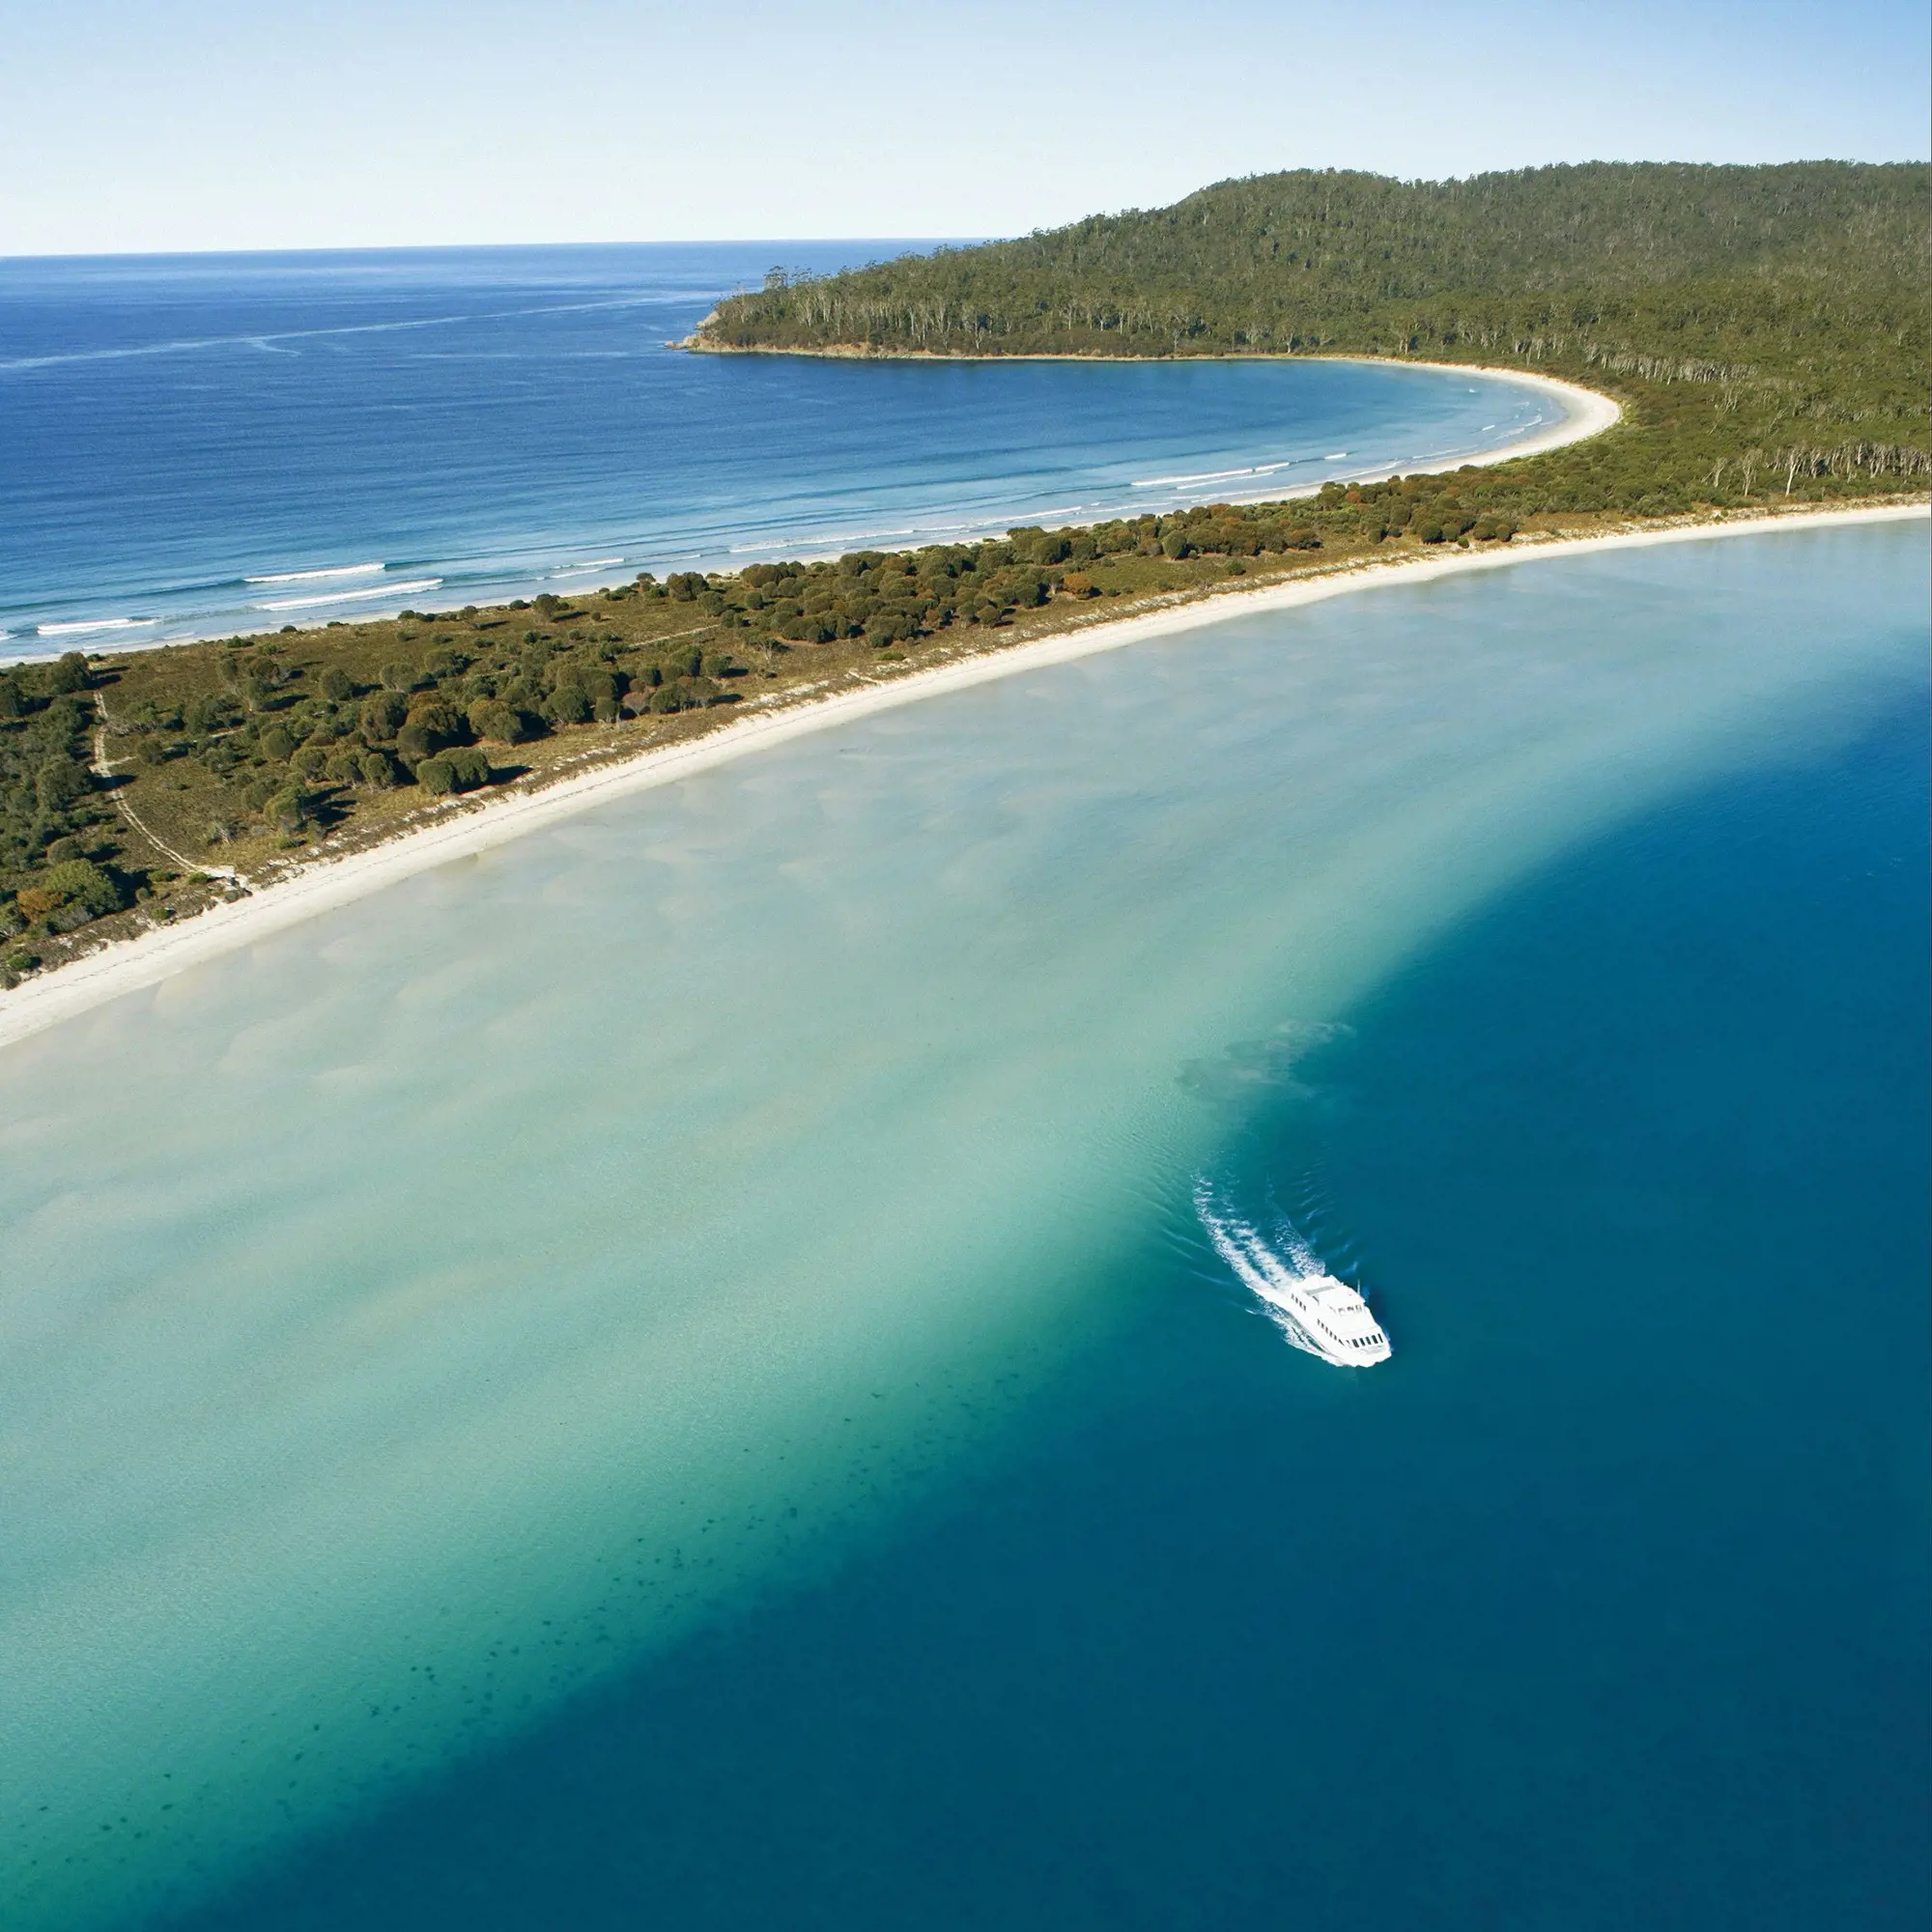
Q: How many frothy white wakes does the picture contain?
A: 1